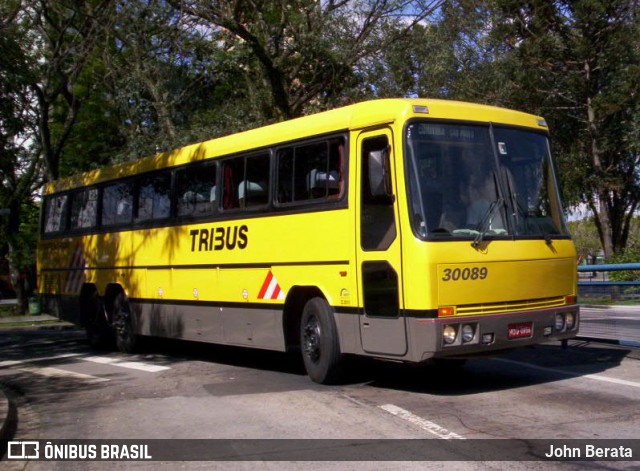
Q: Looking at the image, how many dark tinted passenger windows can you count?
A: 7